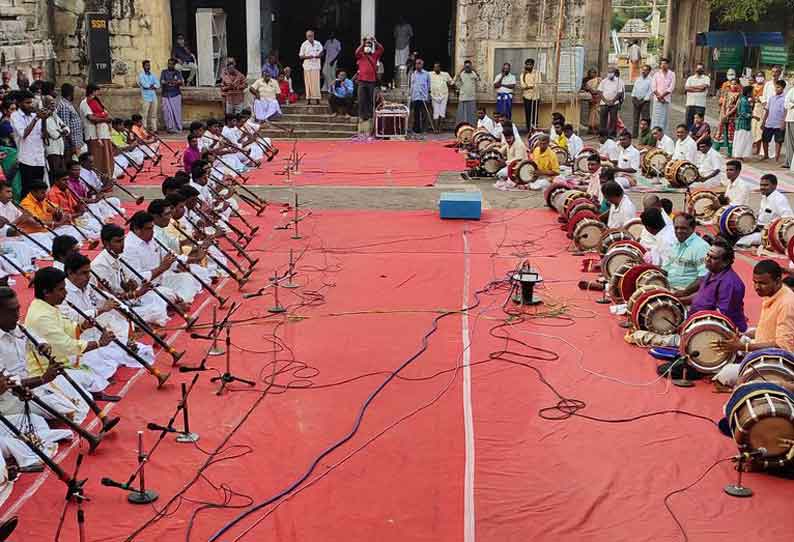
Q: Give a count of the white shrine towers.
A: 1